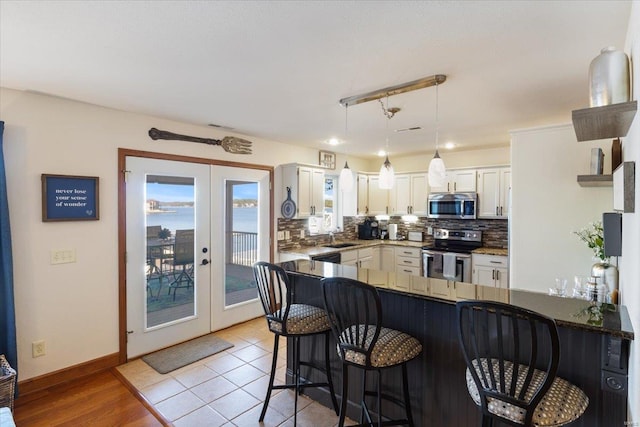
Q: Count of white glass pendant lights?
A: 3